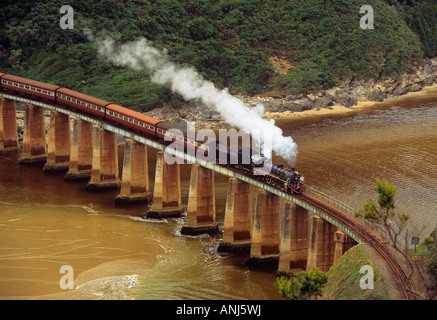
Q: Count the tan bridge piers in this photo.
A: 13